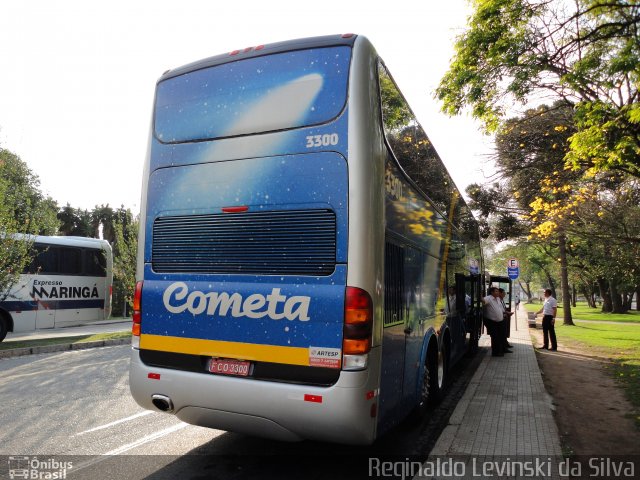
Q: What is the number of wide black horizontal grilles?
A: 1